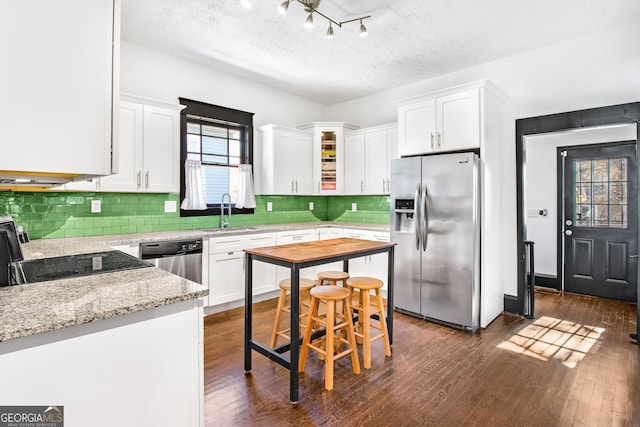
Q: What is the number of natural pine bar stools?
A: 4